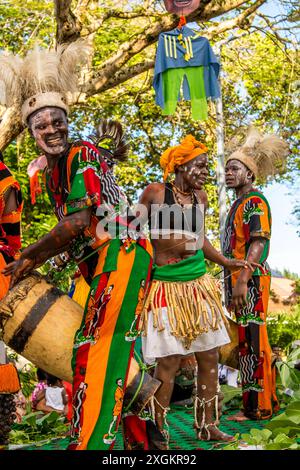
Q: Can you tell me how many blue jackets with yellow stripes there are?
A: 1